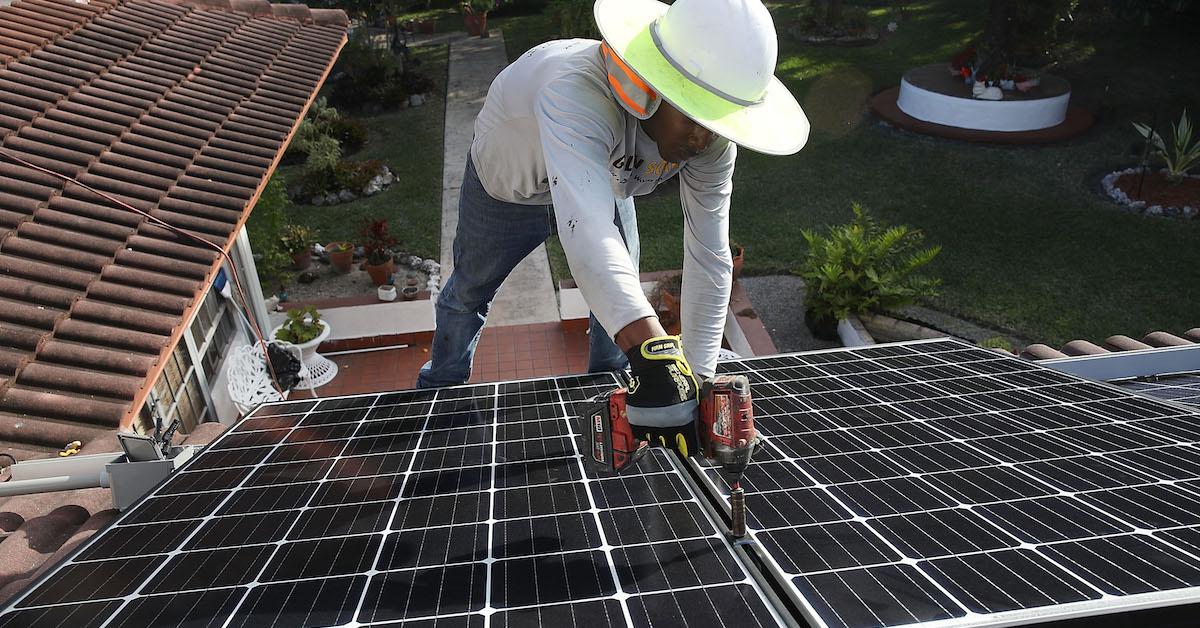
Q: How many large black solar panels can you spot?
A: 2